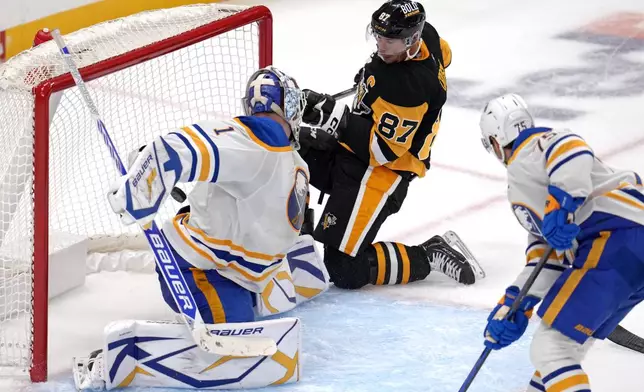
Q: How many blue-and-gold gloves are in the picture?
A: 2